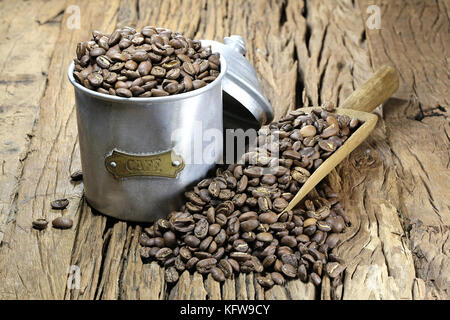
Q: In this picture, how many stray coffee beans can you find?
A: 4